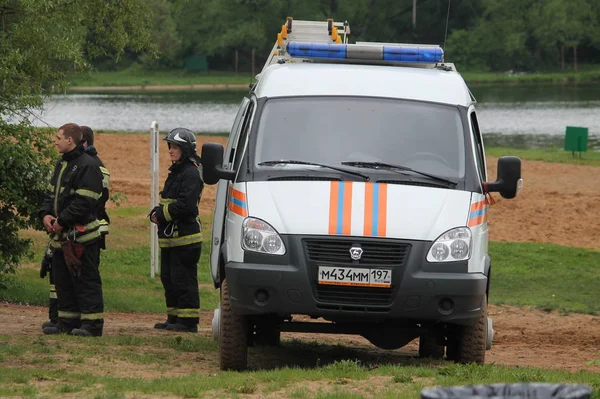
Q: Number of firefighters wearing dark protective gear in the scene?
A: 3